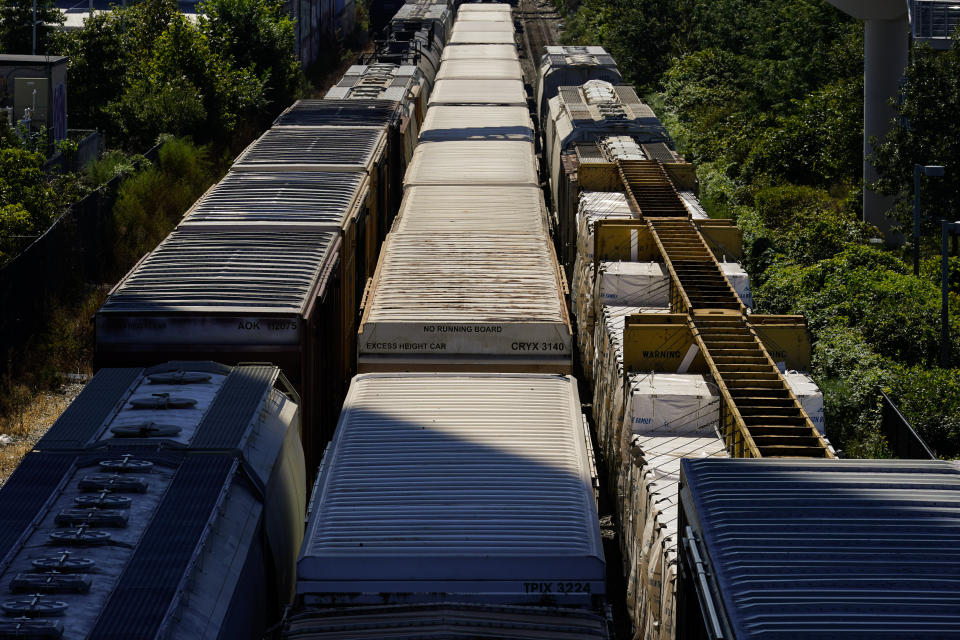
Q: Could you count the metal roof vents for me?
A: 12